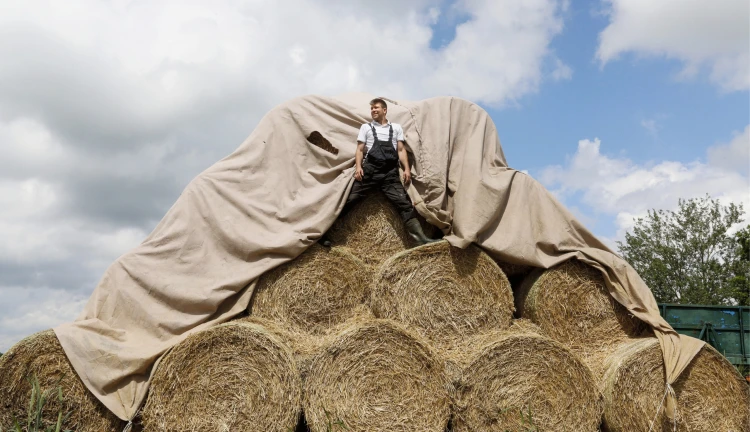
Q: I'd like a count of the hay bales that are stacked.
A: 9